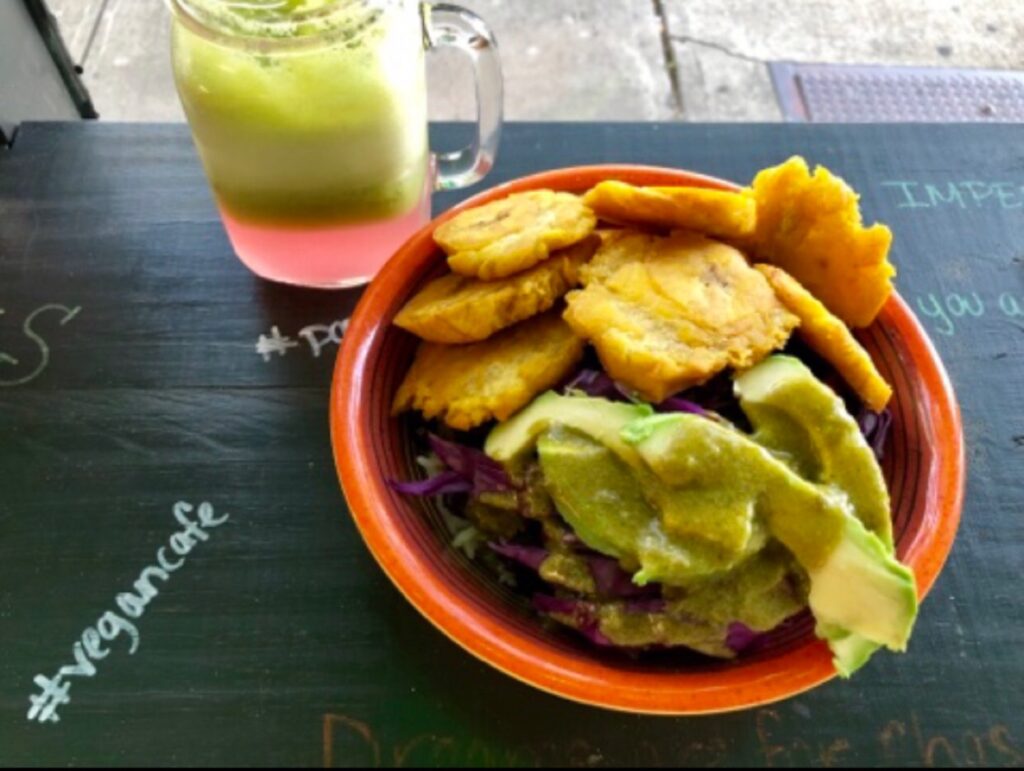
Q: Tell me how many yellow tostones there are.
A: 7